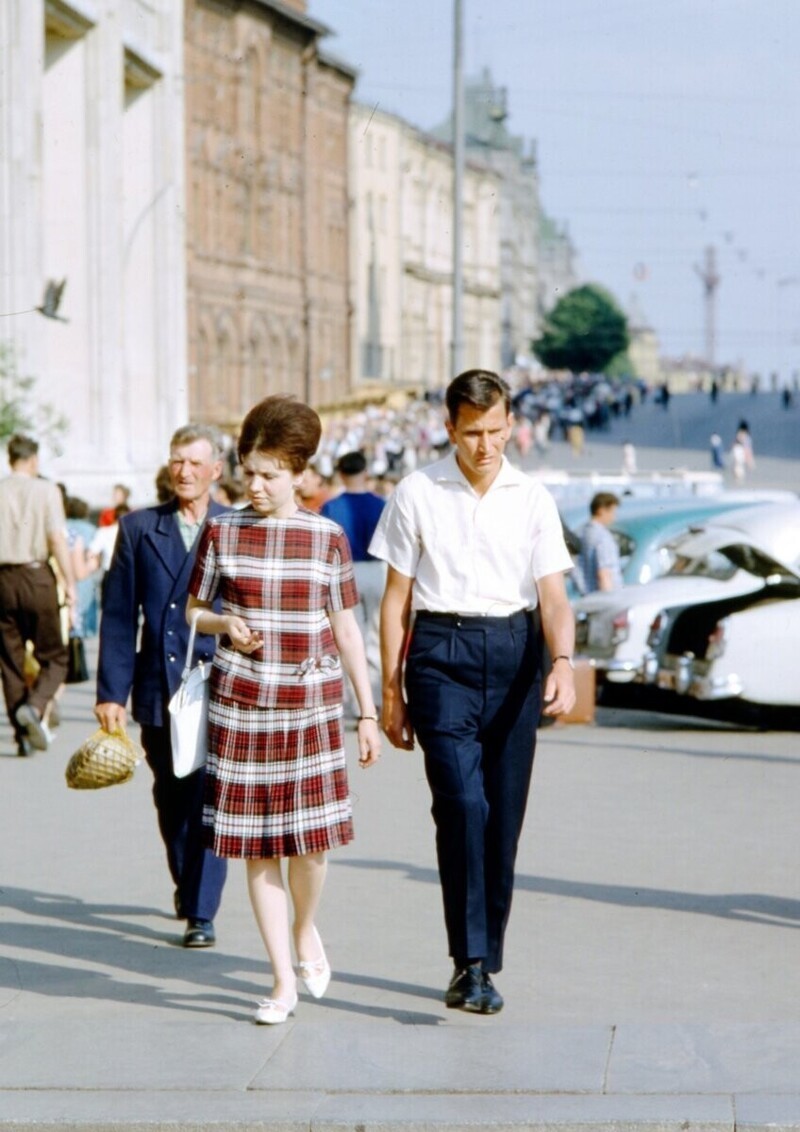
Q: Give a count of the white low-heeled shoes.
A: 2